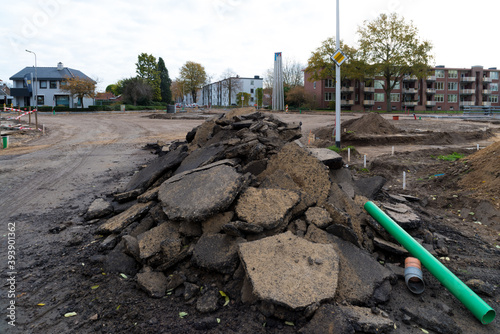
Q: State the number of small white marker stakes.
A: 5